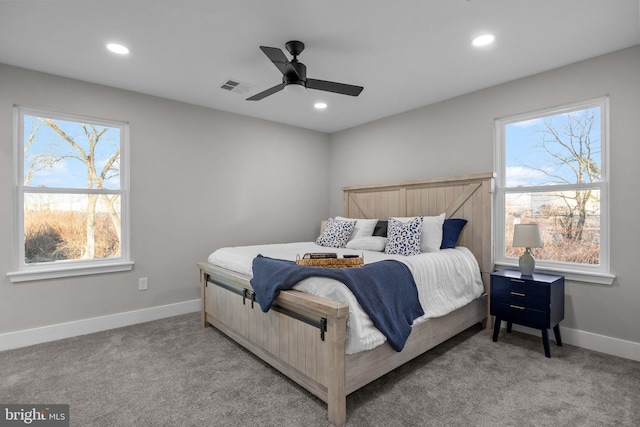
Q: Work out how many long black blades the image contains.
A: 3